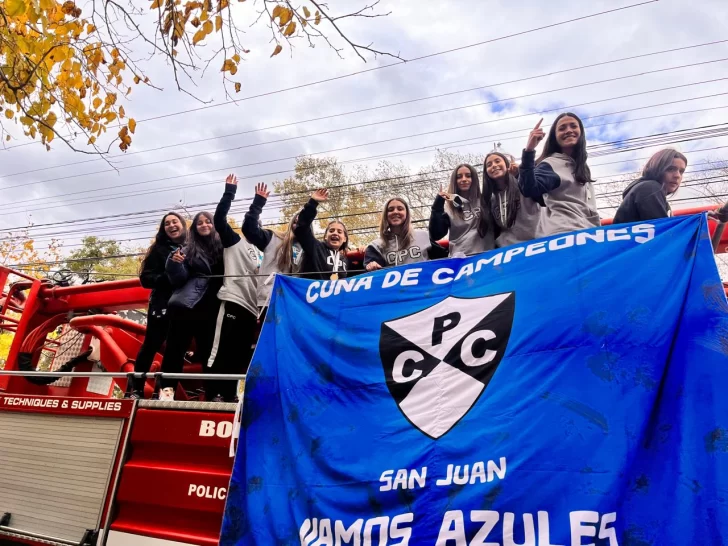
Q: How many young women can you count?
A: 10